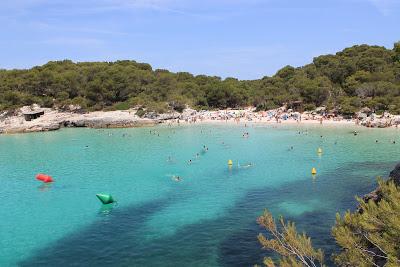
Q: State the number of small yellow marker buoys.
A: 3